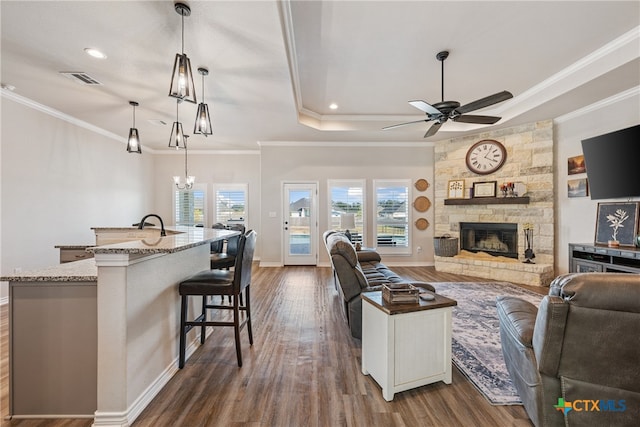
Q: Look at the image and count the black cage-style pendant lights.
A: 4